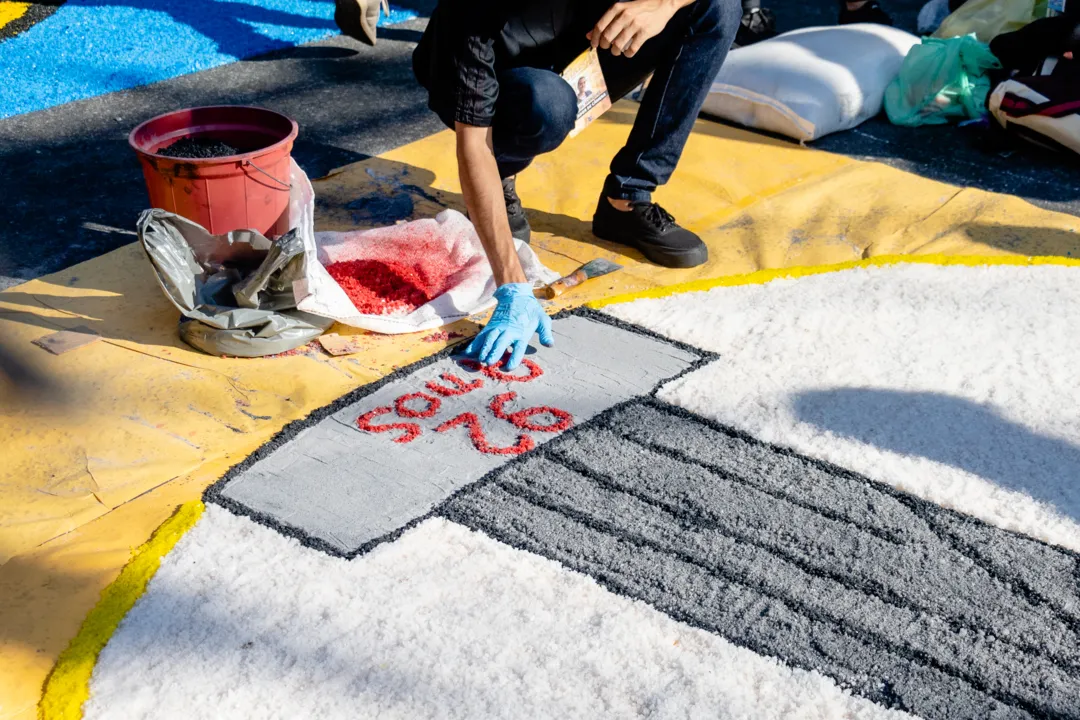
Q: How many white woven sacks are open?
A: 1